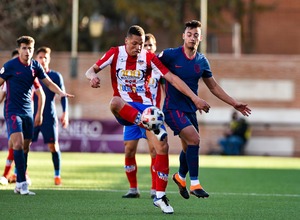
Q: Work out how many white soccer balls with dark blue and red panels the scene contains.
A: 1